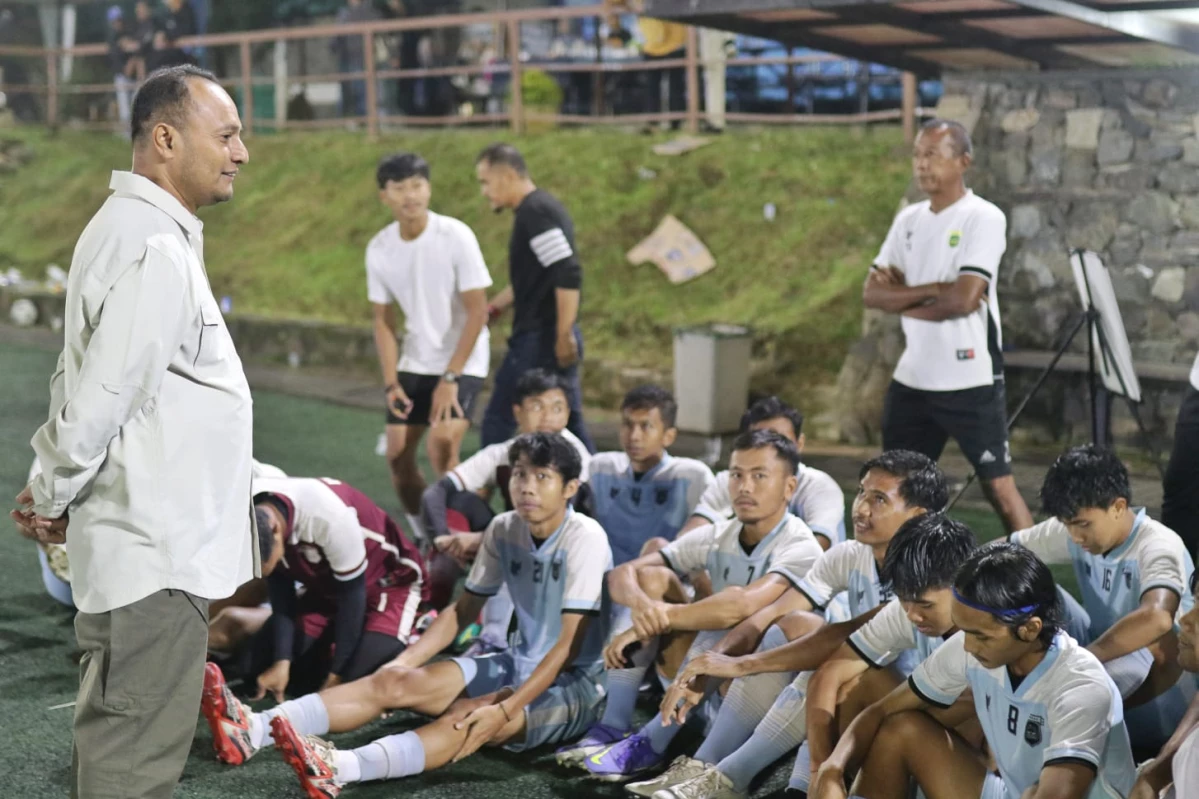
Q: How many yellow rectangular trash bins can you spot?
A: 0